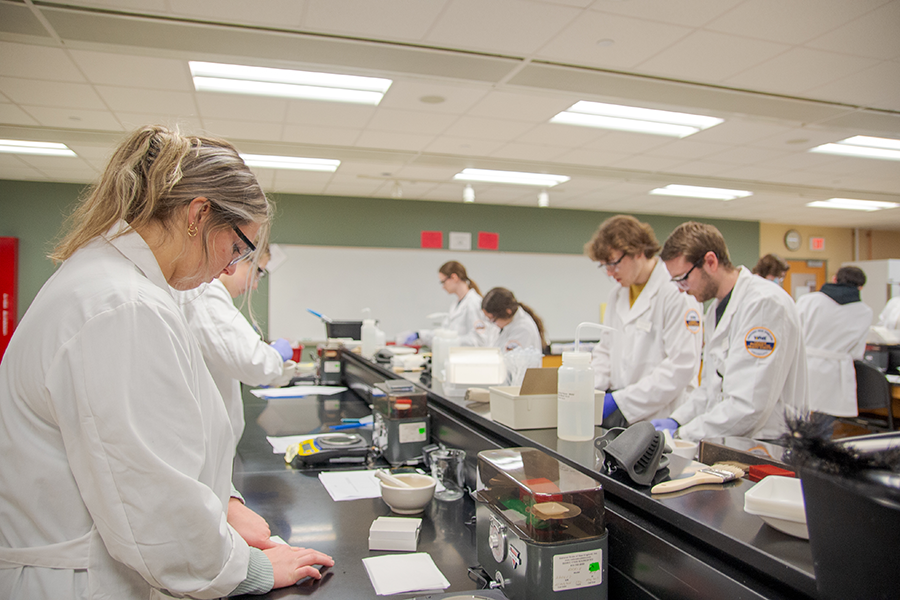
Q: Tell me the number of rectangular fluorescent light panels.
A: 8